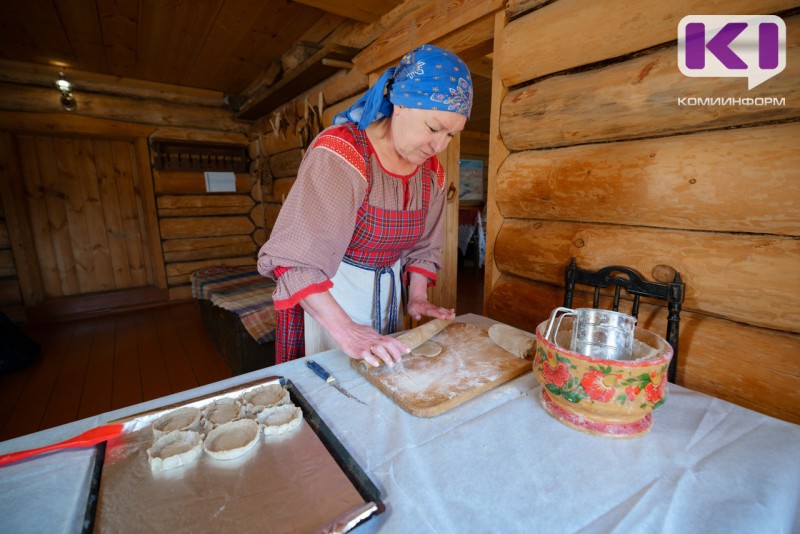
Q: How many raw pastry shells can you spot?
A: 6